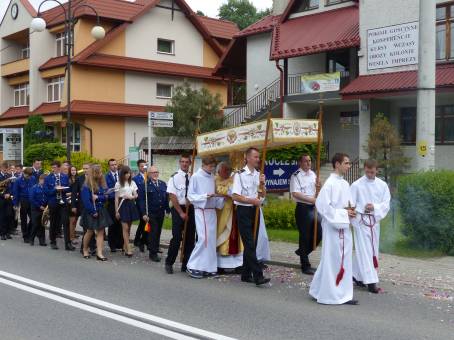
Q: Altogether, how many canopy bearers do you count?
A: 3